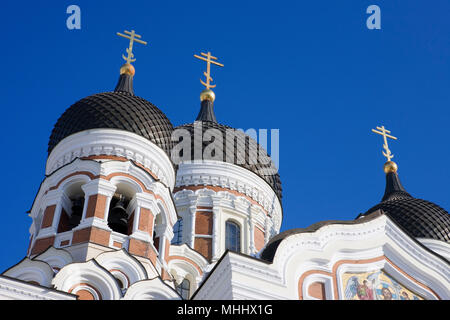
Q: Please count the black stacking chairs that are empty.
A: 0